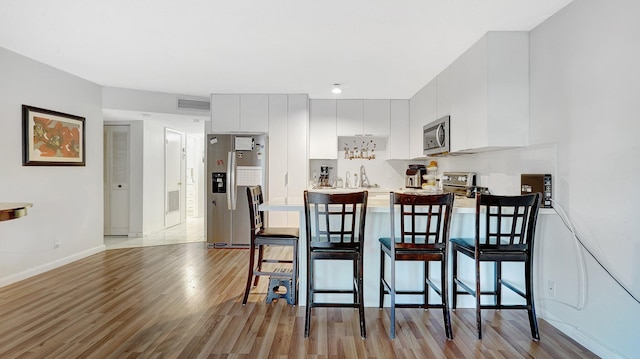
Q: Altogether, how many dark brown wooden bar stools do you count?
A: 4